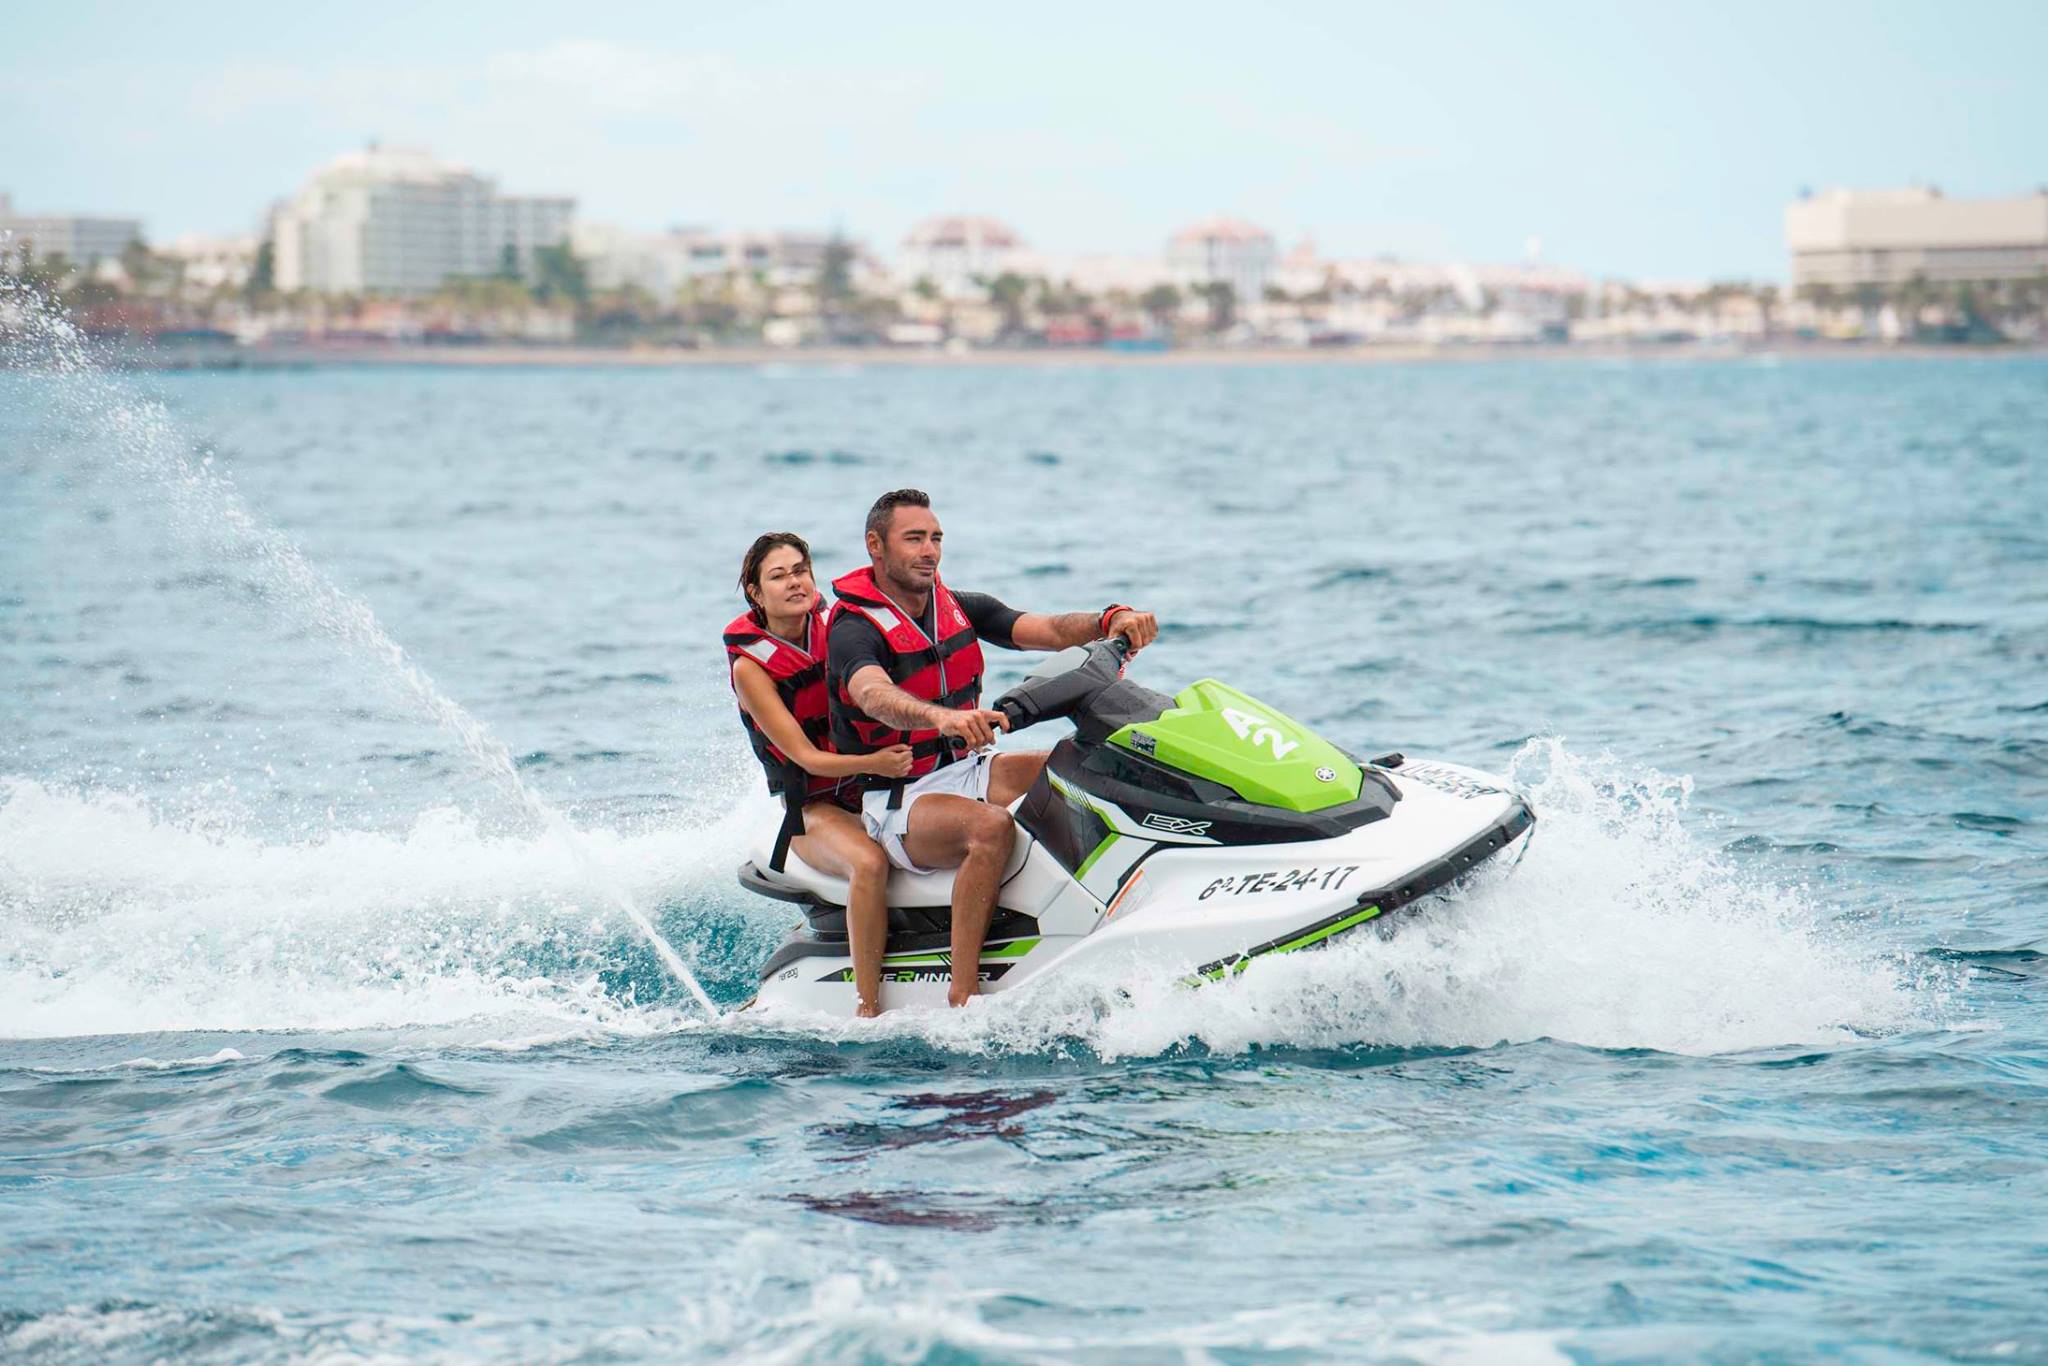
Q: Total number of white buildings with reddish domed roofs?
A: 2